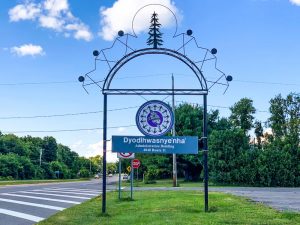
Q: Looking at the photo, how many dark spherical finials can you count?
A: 6